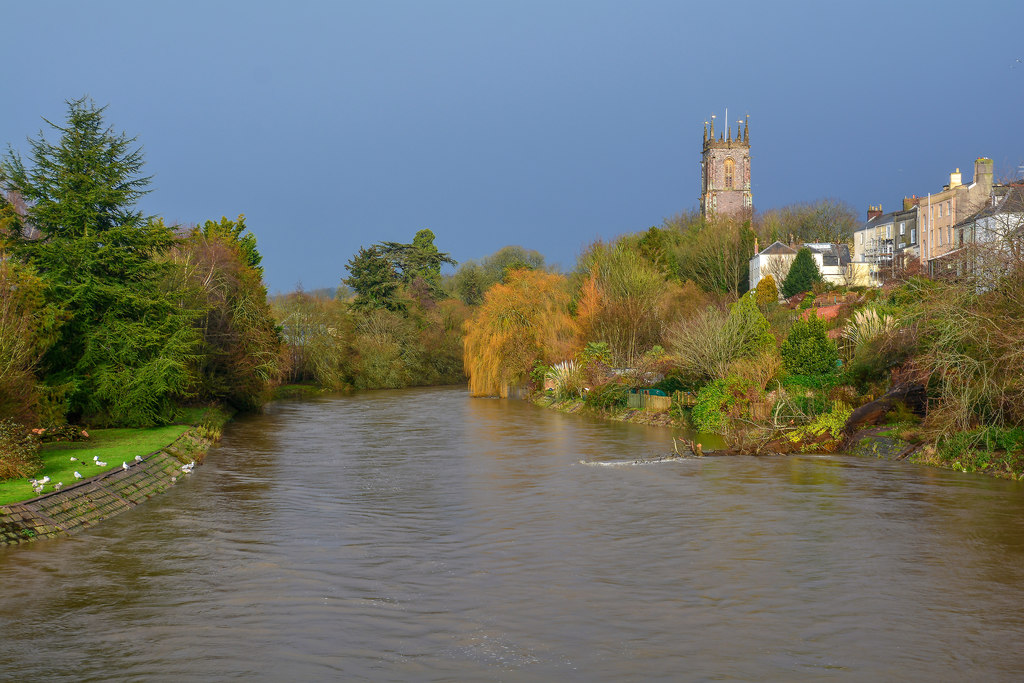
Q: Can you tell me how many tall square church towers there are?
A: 1